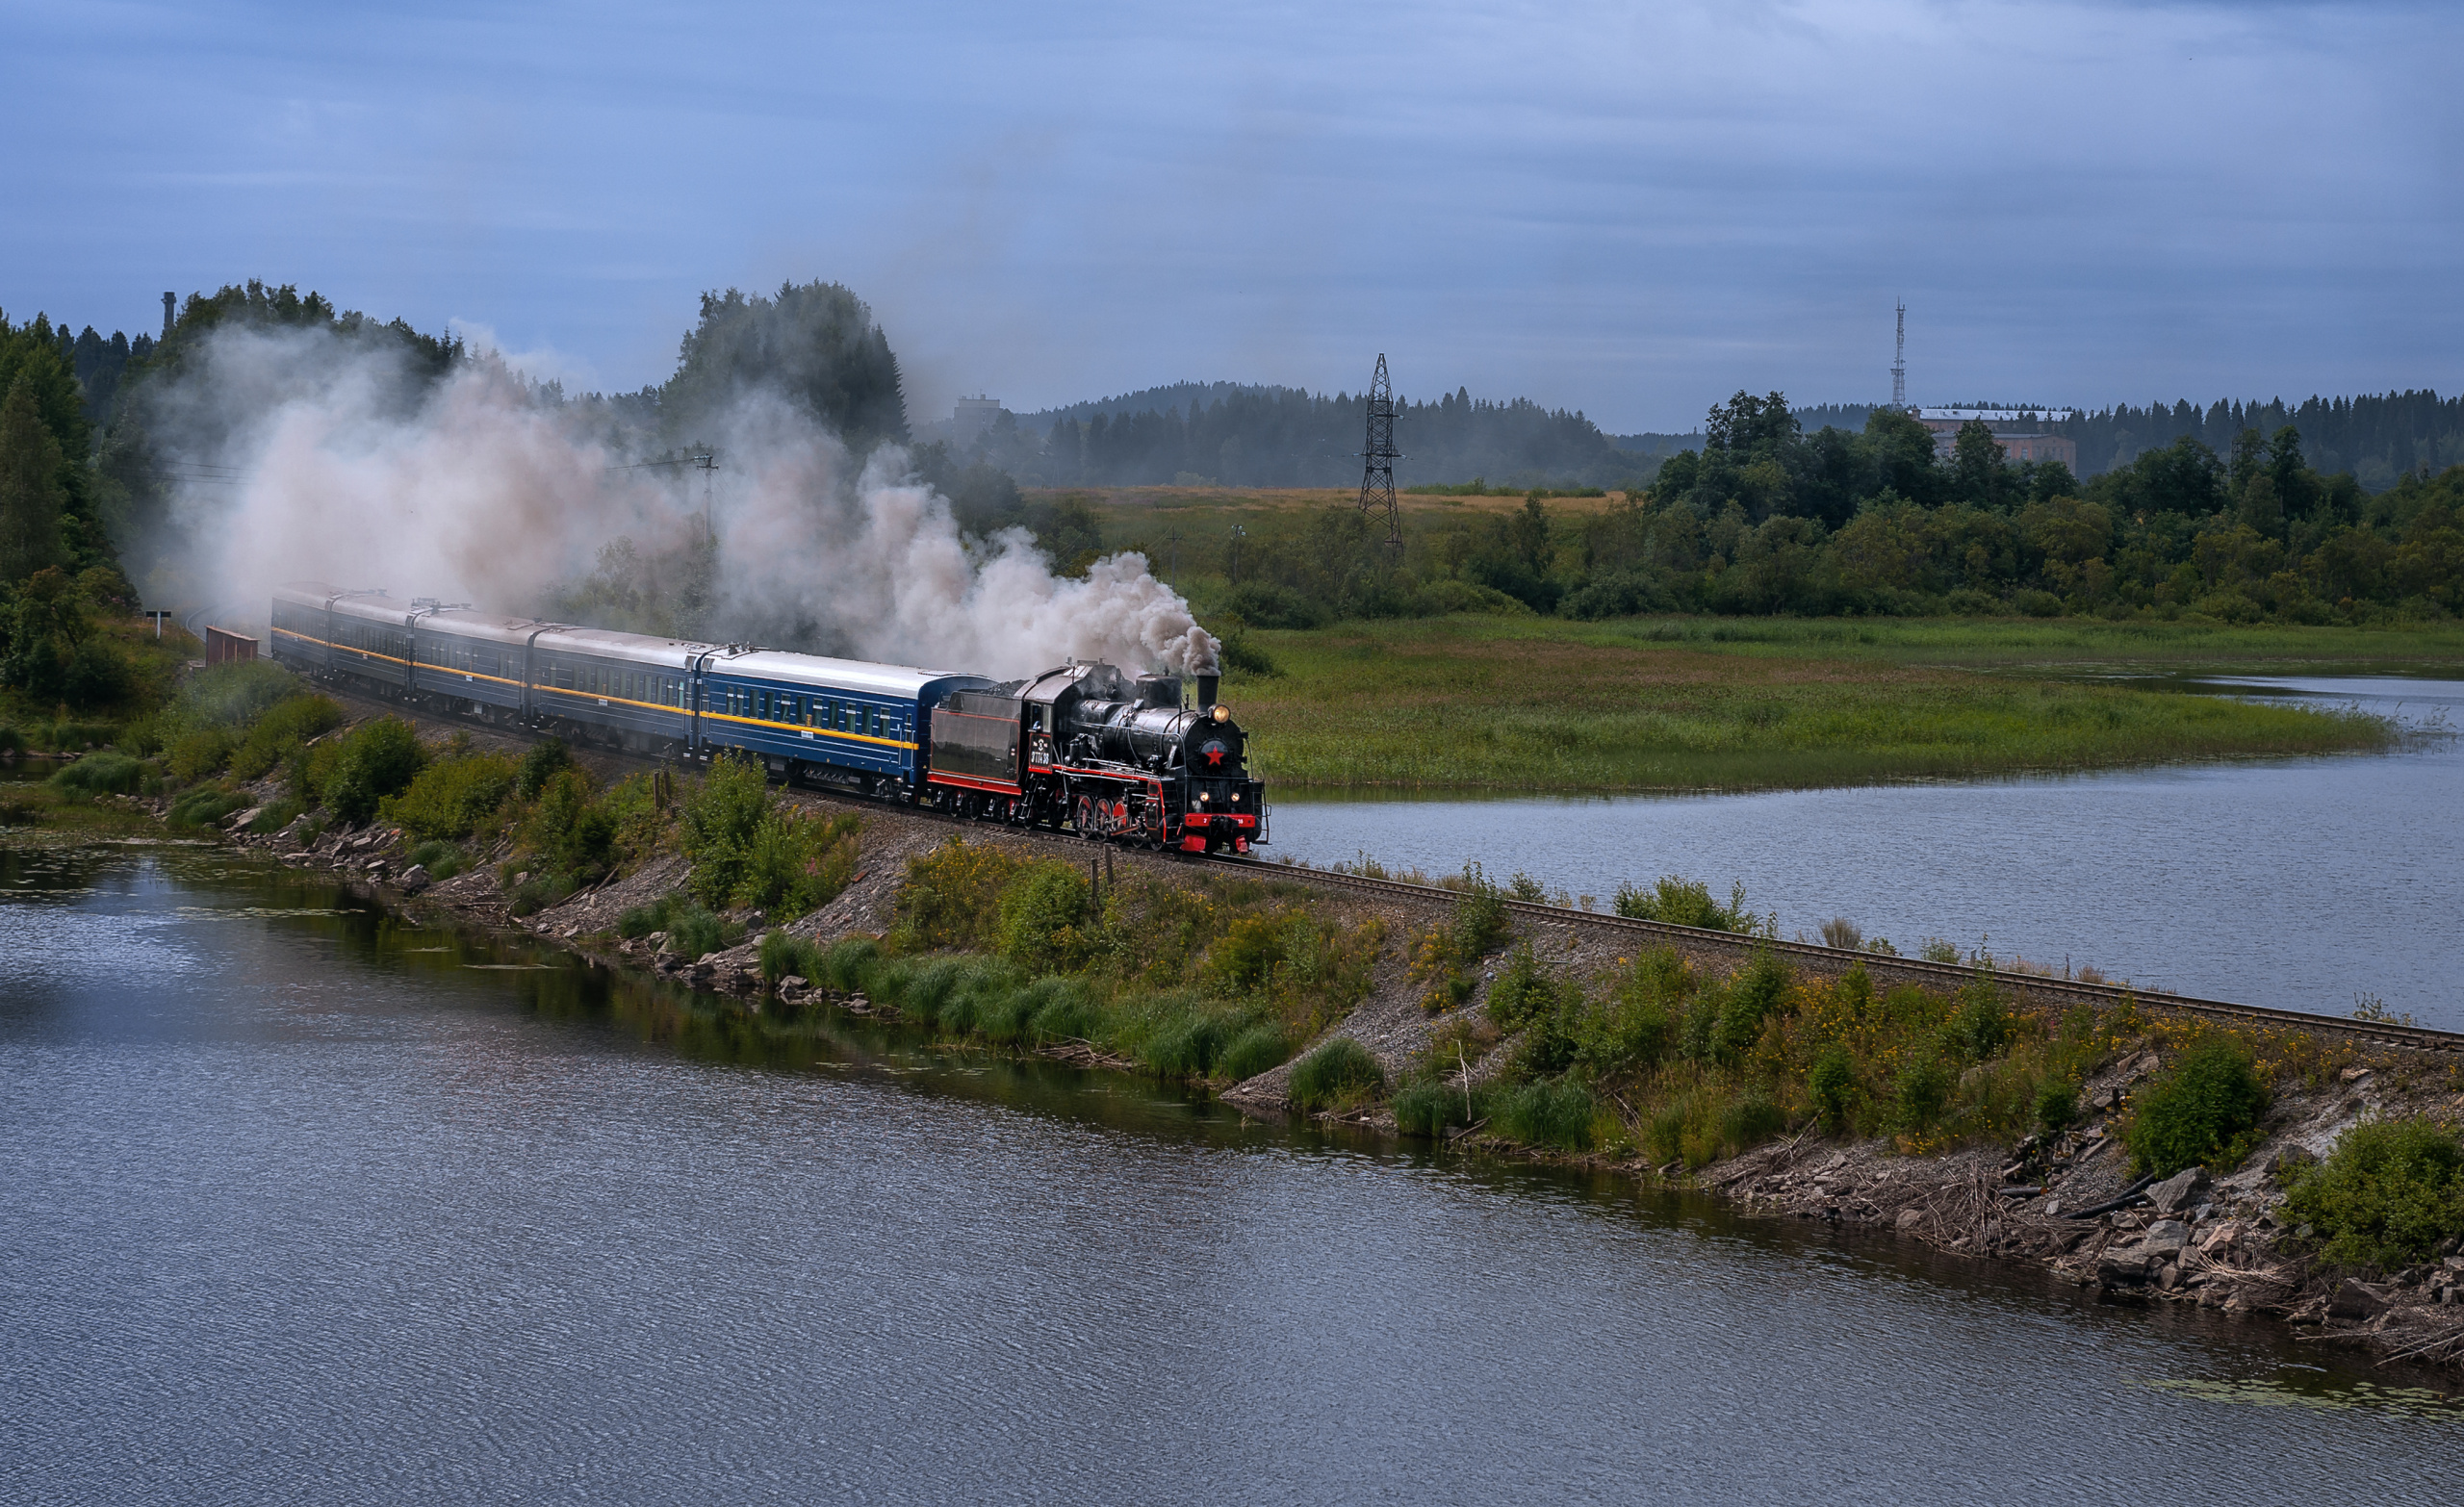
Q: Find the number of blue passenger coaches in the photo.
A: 5